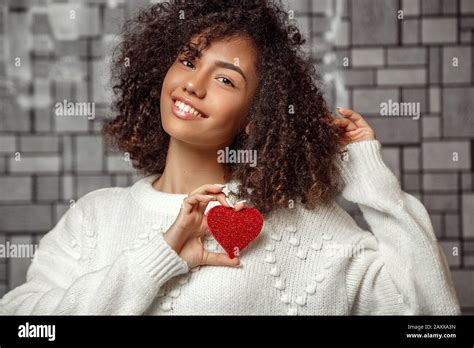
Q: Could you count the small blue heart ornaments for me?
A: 0